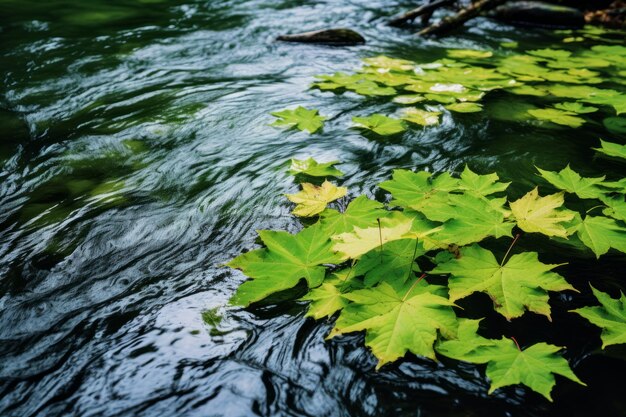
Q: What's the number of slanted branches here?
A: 2